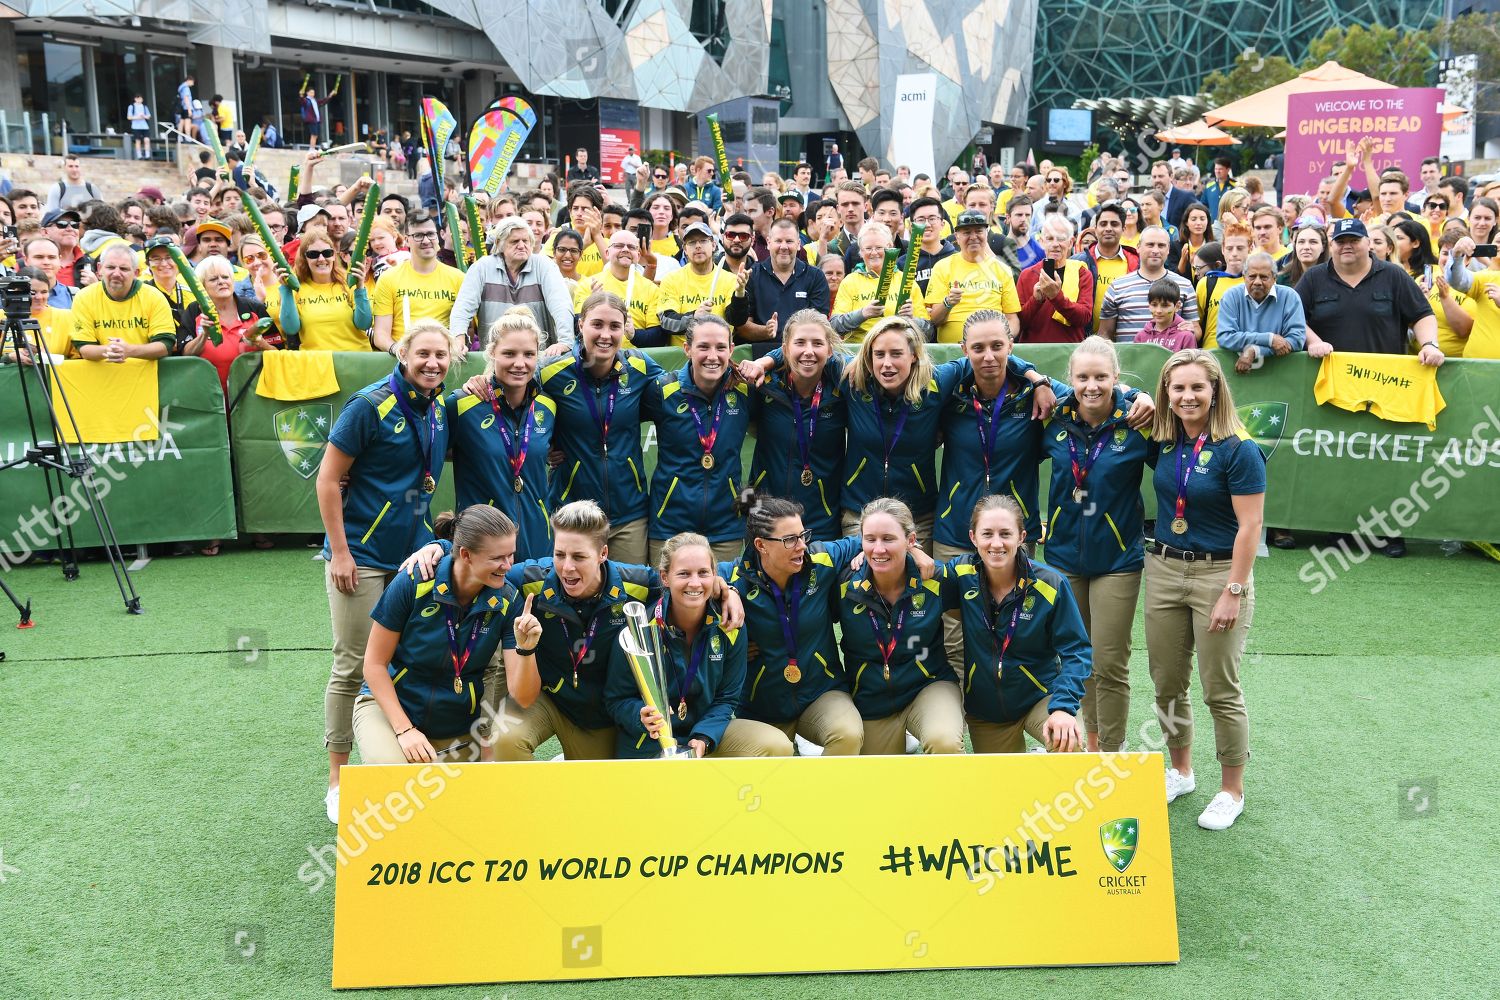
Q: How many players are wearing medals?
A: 15